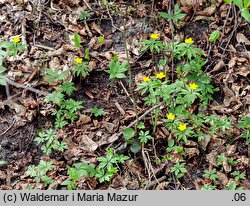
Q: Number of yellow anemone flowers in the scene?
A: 9